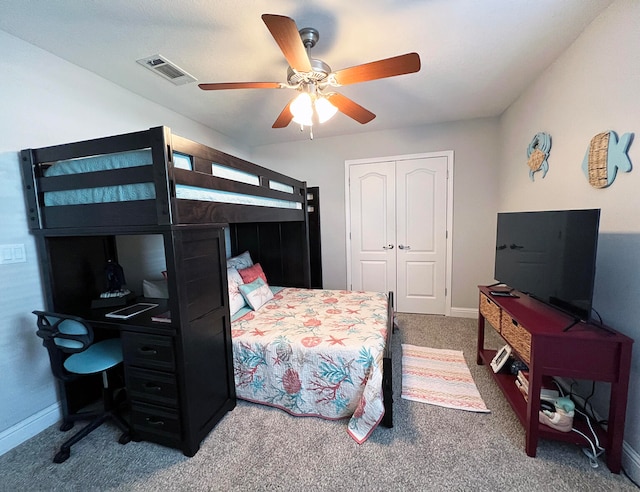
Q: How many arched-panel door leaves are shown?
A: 2